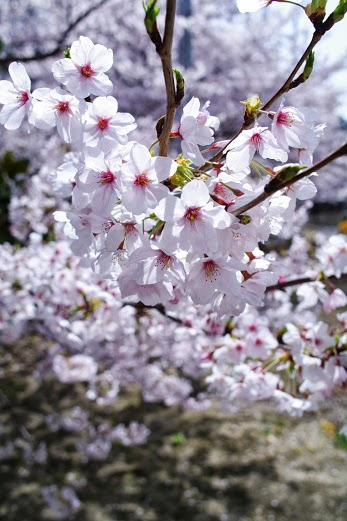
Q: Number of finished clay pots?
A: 0